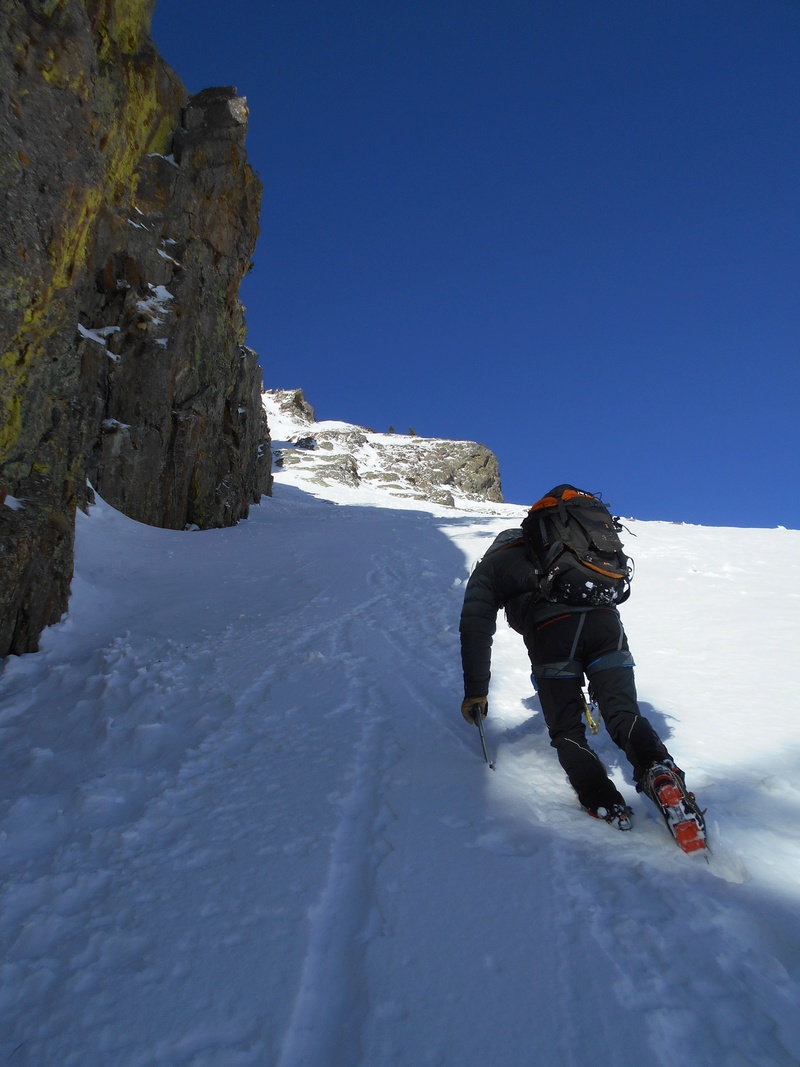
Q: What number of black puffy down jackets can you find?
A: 1